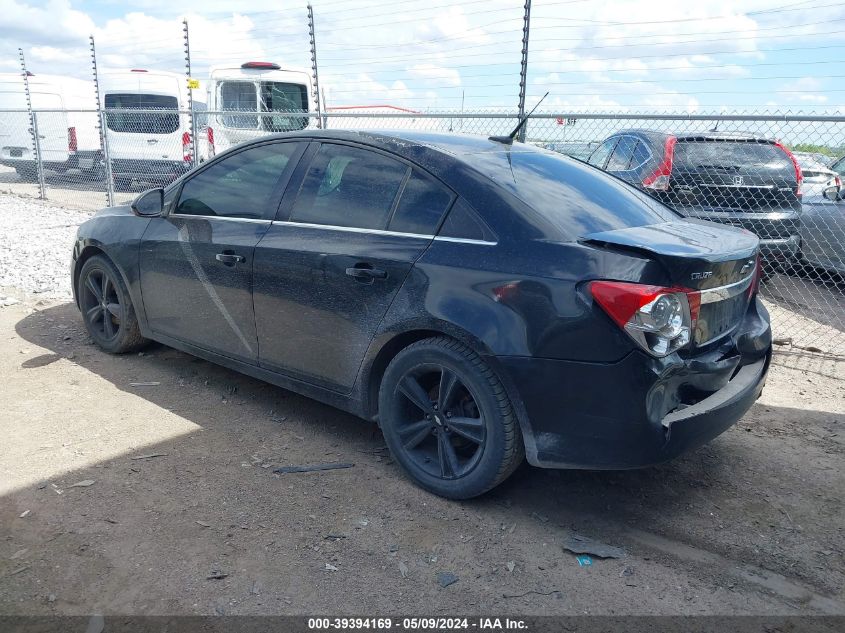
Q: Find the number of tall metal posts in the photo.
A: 5